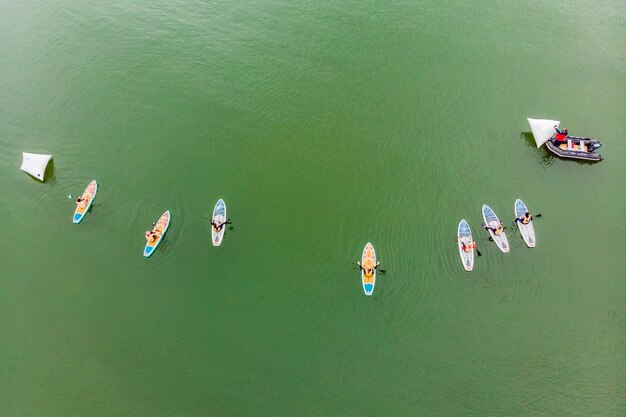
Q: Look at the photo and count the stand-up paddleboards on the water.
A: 7